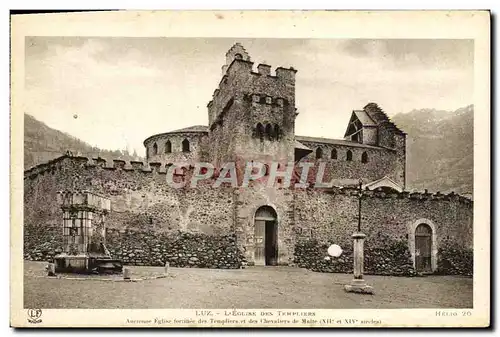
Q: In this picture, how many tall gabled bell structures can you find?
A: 2